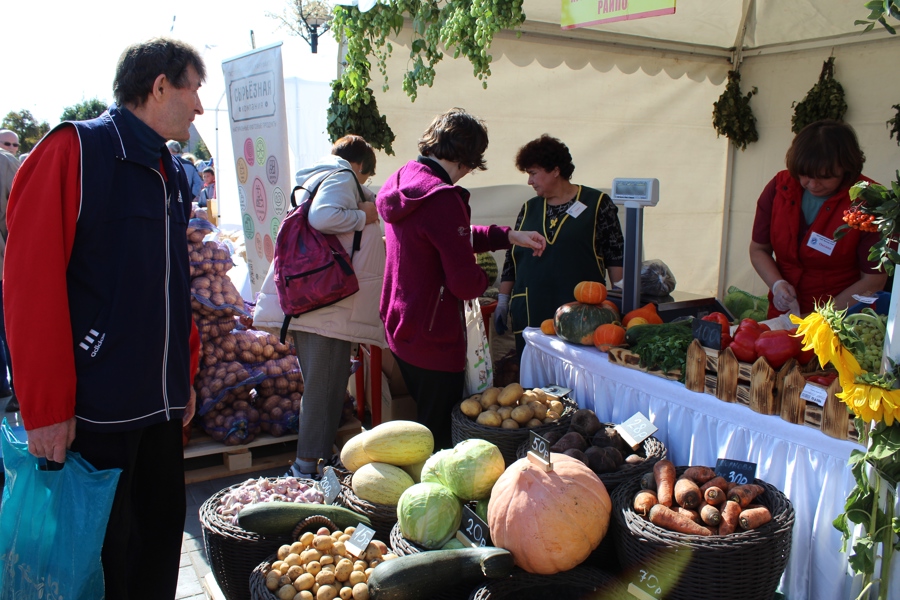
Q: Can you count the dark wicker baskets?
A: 8